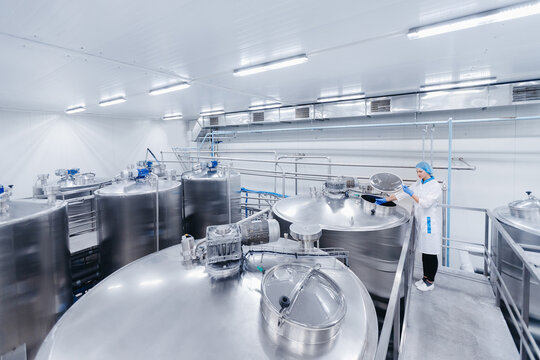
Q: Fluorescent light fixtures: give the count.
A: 10